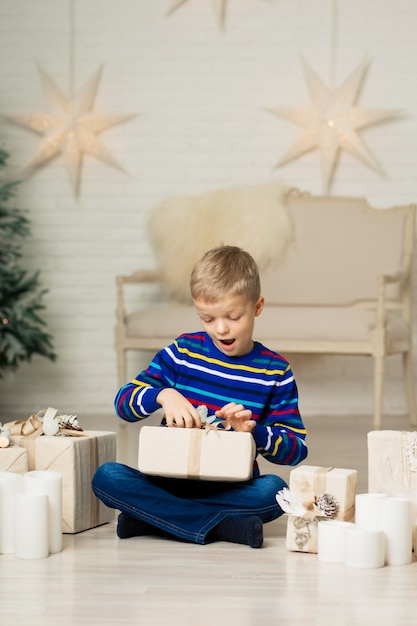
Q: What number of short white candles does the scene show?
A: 2